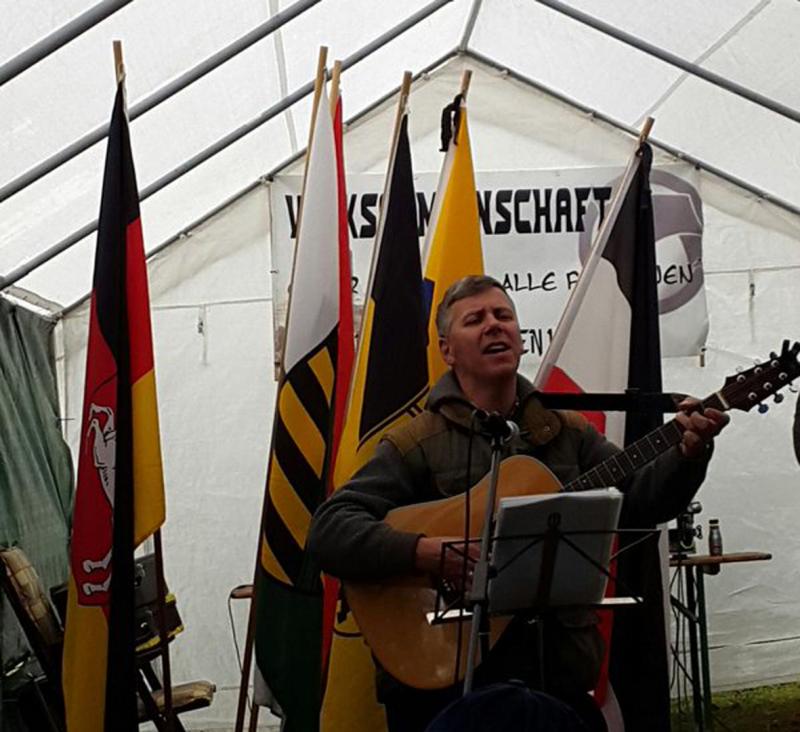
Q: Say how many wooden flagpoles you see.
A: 6